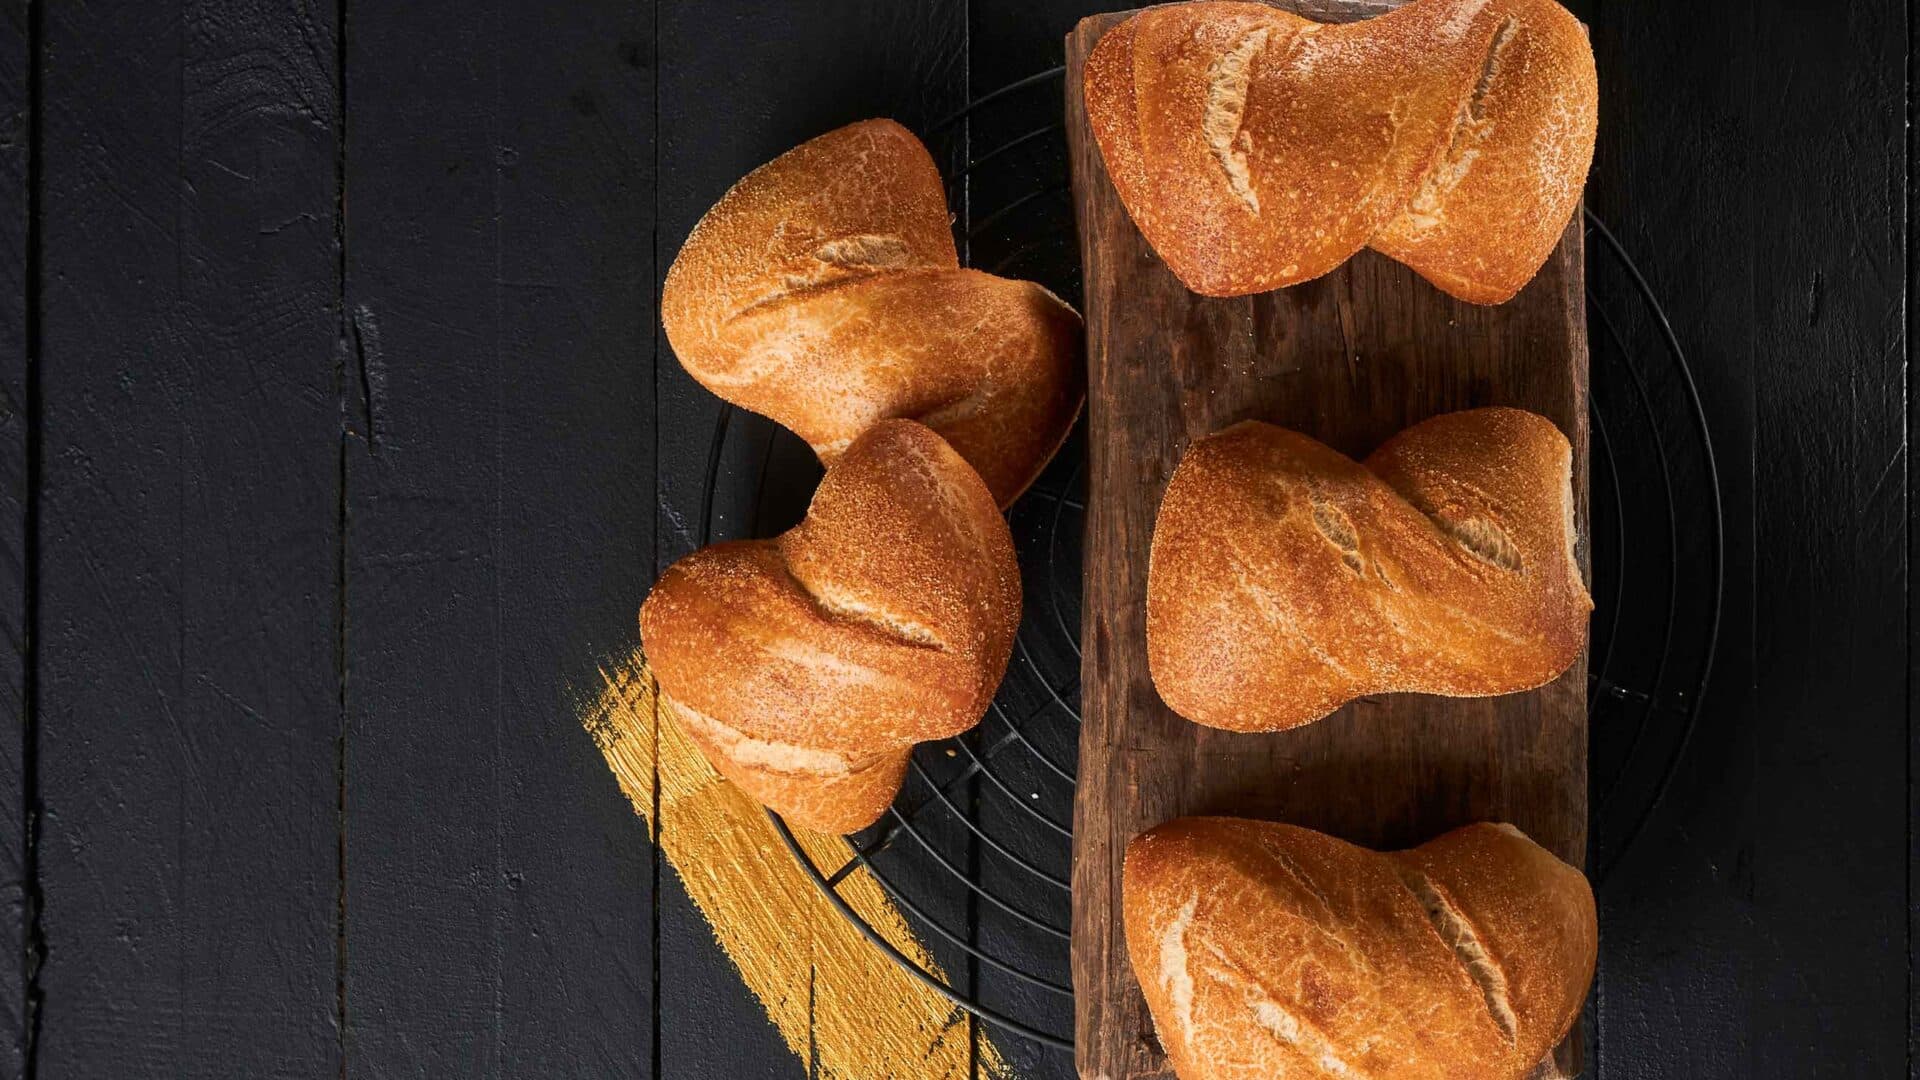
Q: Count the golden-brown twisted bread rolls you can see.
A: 5